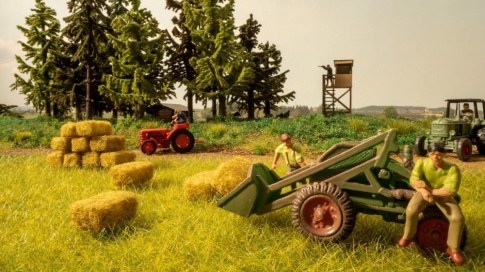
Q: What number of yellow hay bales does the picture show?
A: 13